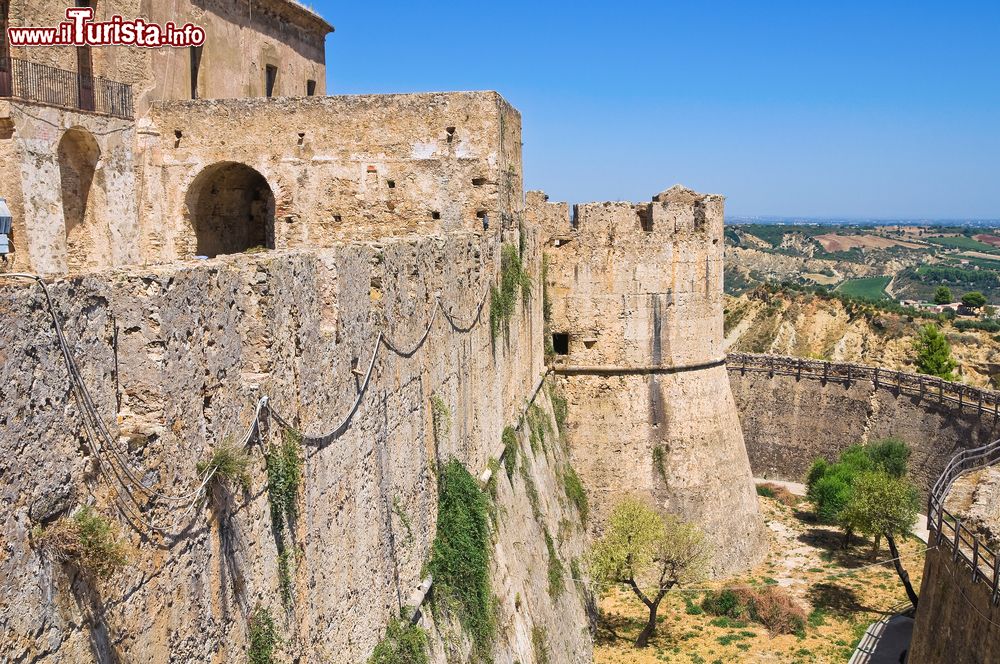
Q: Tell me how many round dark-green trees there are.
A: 2